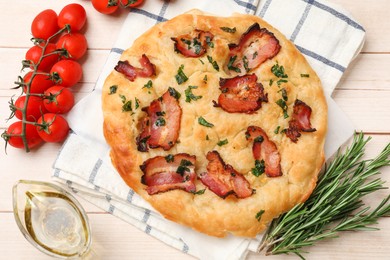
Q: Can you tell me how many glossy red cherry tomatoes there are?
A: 12